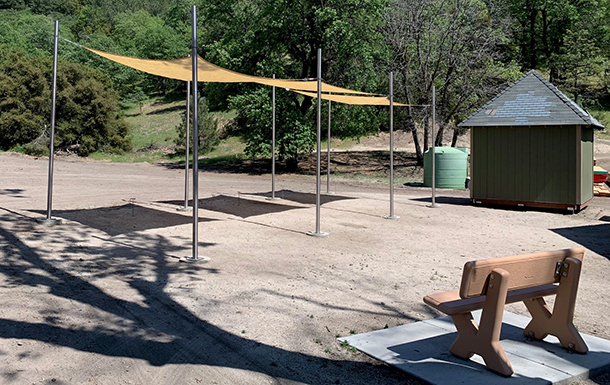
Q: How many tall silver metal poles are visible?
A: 8